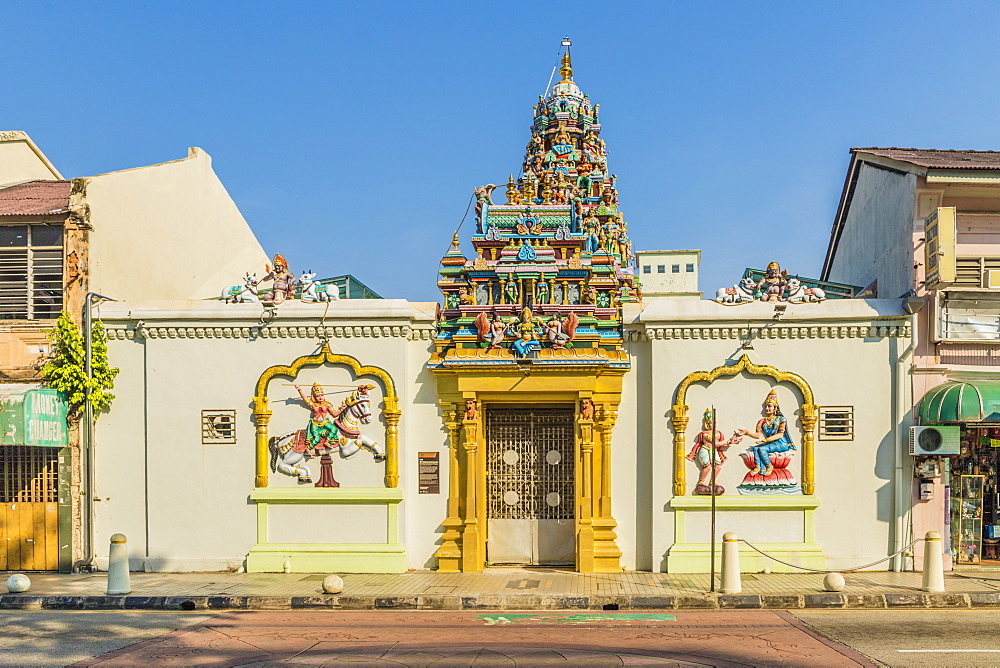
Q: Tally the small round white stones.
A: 3